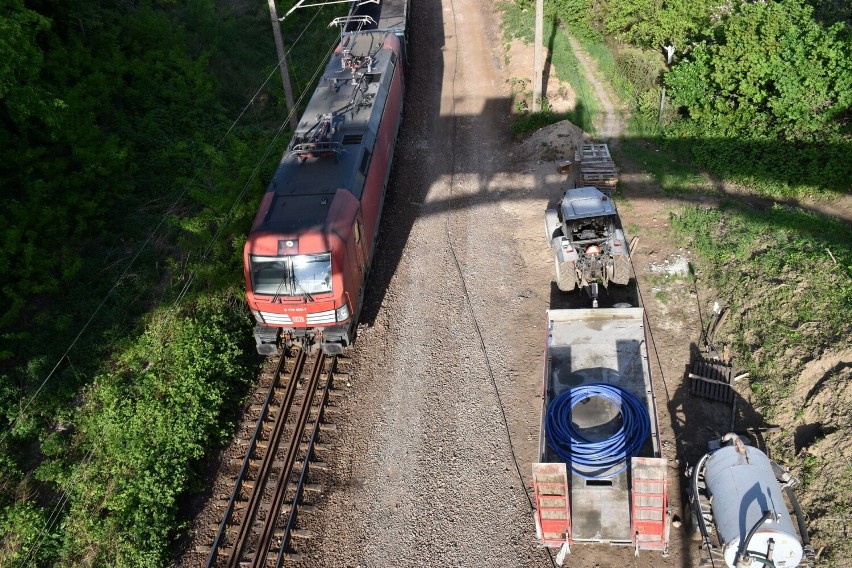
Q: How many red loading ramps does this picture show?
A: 2